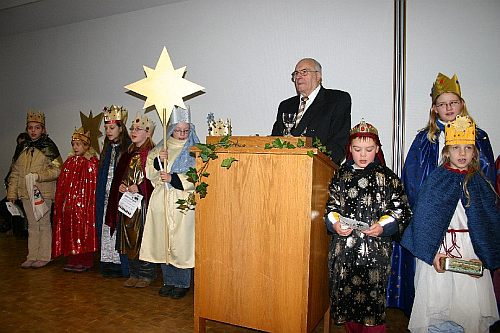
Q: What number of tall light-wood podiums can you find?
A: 1